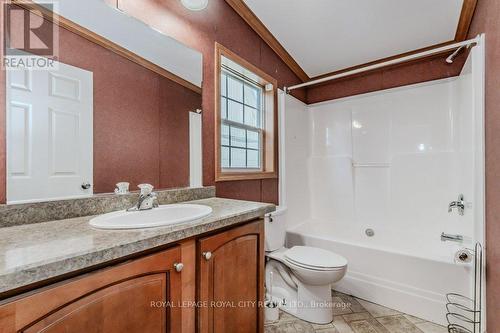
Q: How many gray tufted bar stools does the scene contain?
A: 0